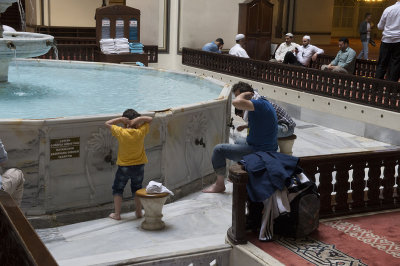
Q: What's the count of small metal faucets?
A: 3